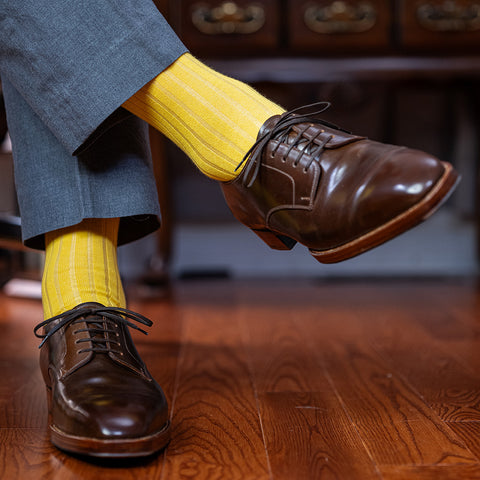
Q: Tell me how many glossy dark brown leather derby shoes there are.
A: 2